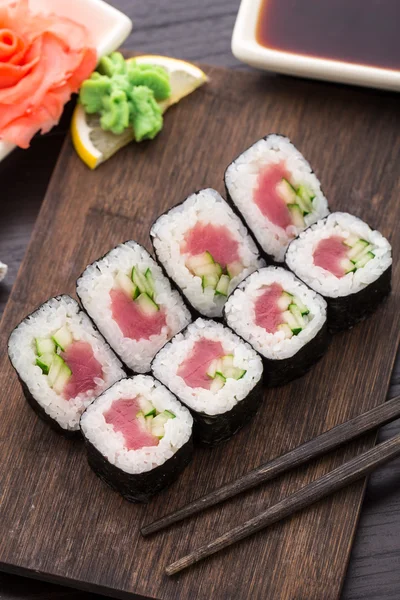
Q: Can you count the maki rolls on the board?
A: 8